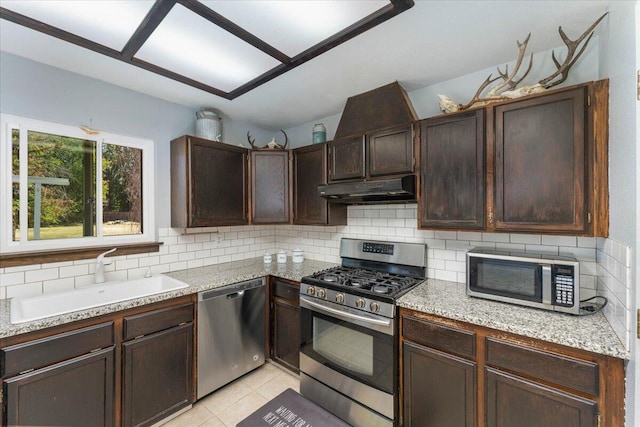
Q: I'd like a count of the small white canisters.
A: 3